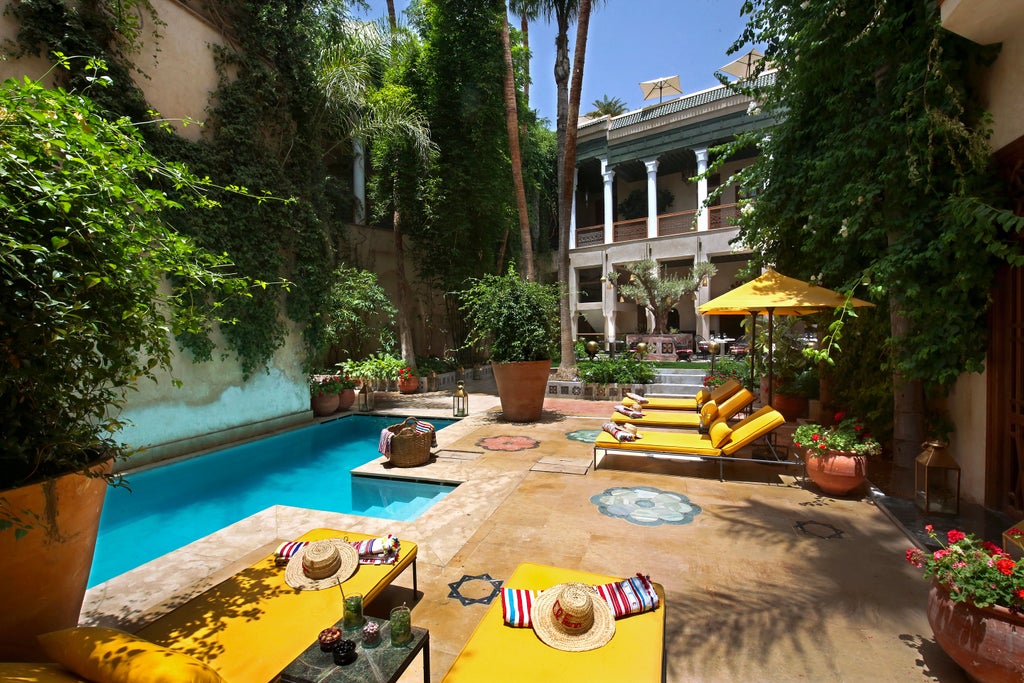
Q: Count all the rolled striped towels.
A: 5